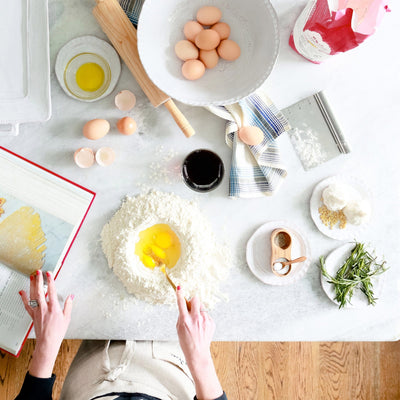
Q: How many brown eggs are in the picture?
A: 11